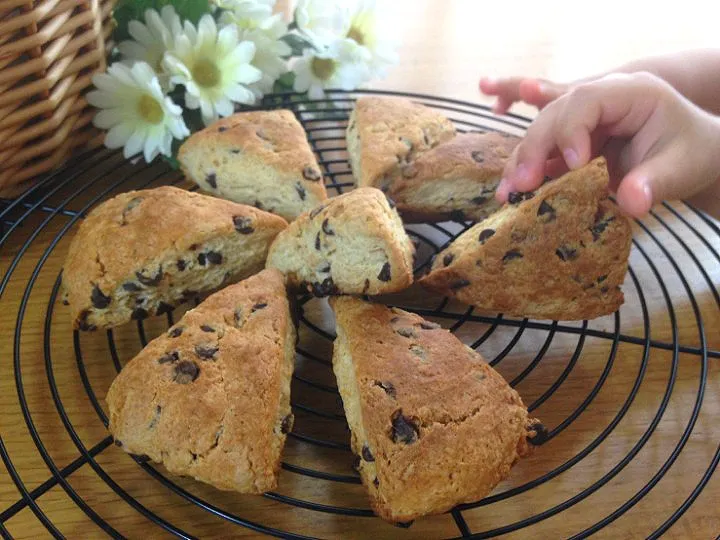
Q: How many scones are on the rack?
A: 8